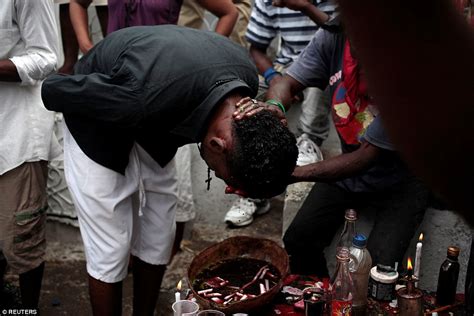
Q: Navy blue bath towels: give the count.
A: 0